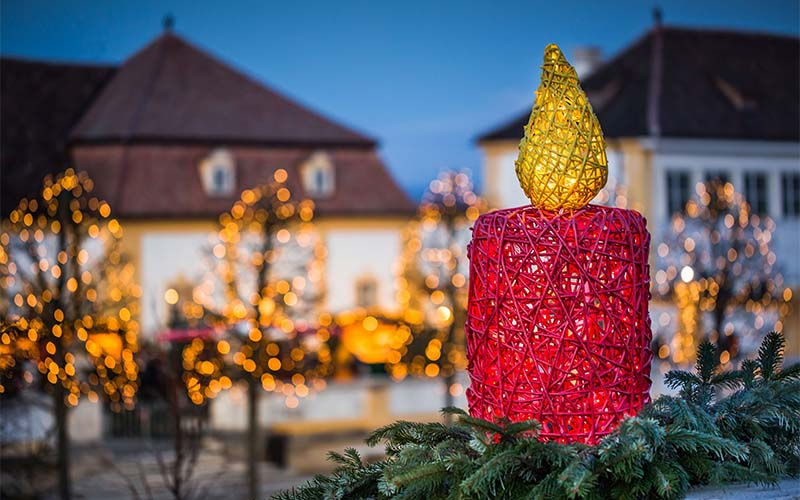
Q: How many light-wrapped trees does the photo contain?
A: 4